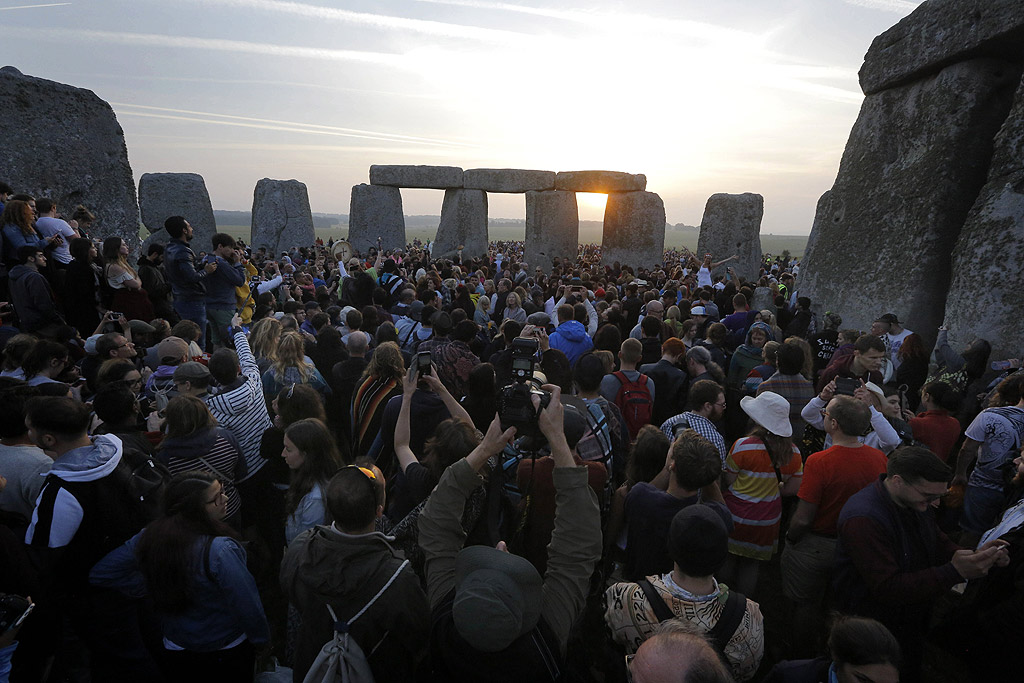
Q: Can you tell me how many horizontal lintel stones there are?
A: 4